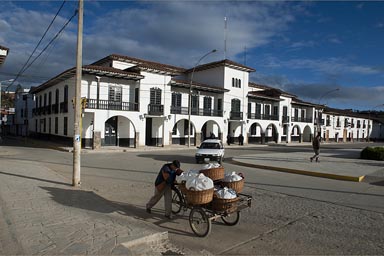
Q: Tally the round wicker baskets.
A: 5